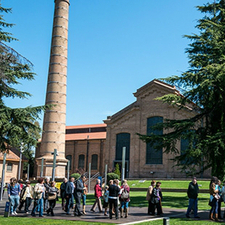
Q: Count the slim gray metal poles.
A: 9